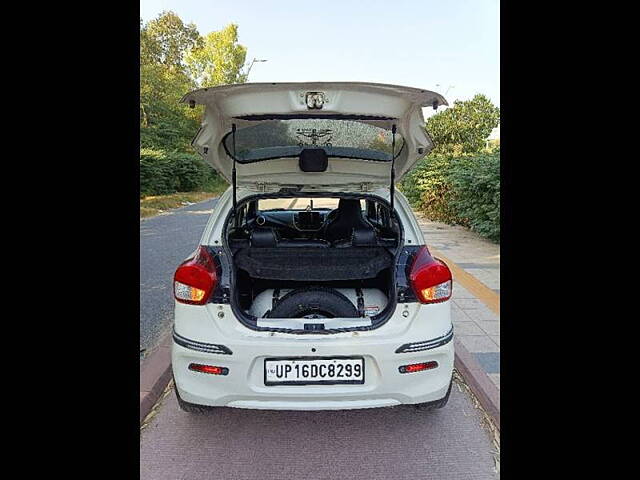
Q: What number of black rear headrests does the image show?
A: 2